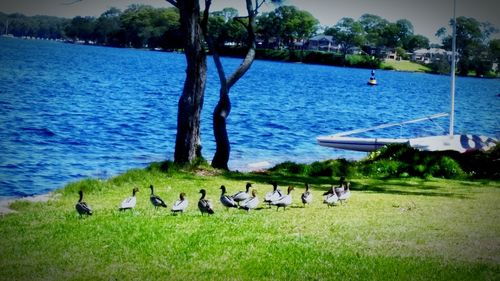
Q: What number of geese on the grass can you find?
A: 14